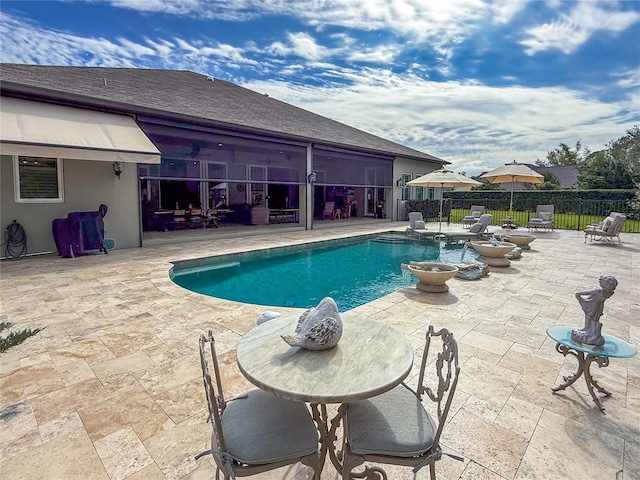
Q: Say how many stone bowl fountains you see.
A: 3